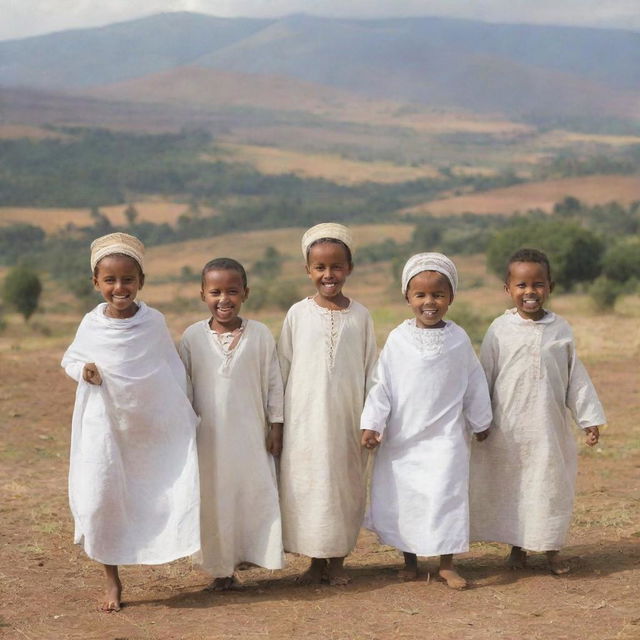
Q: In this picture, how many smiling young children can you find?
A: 5